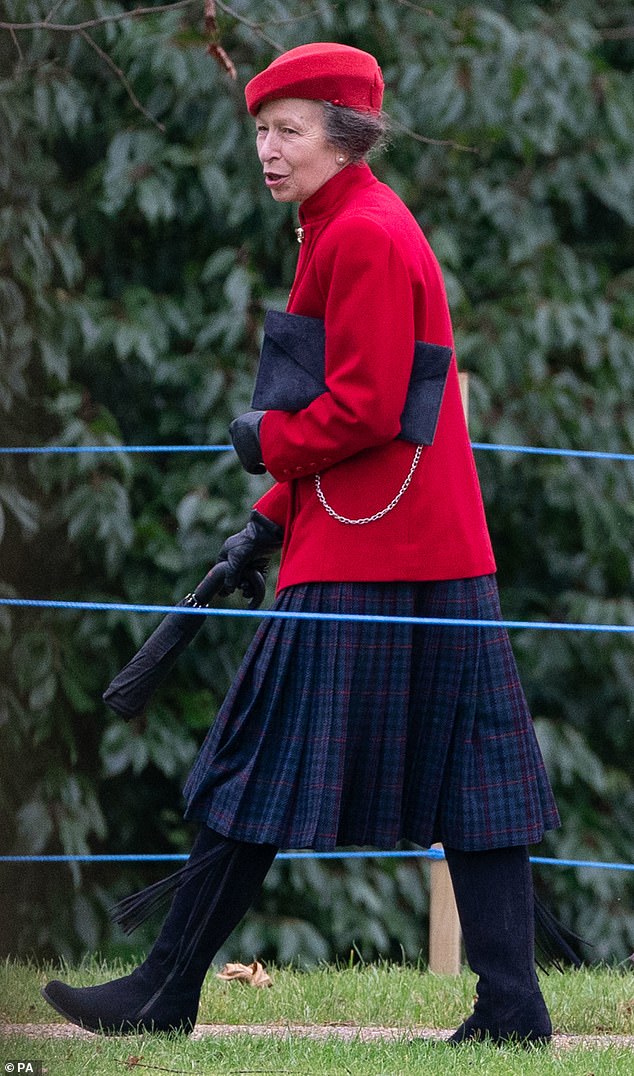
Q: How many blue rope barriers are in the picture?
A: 3